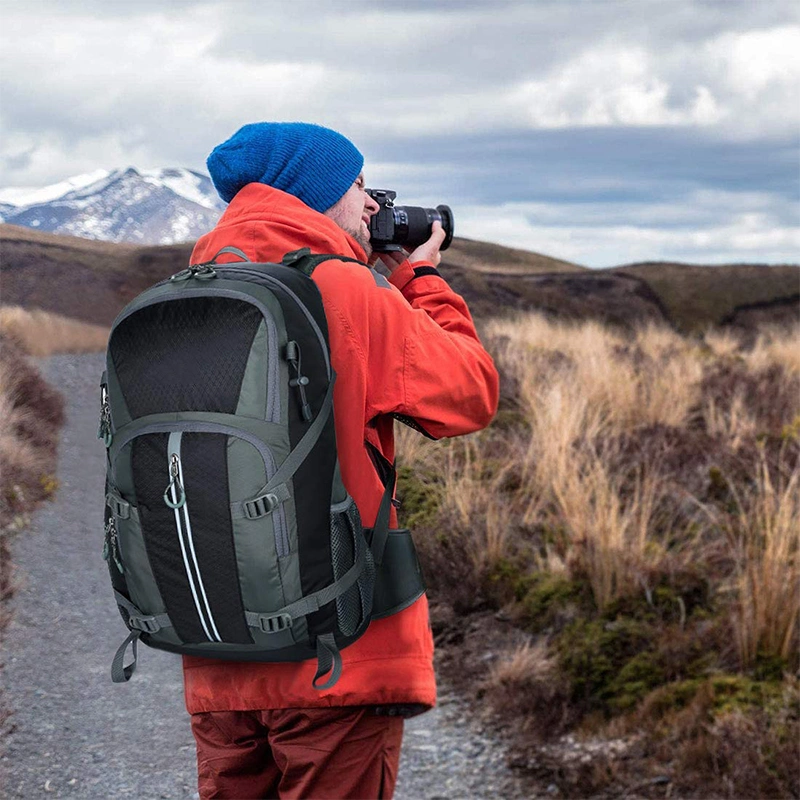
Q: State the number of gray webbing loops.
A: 2